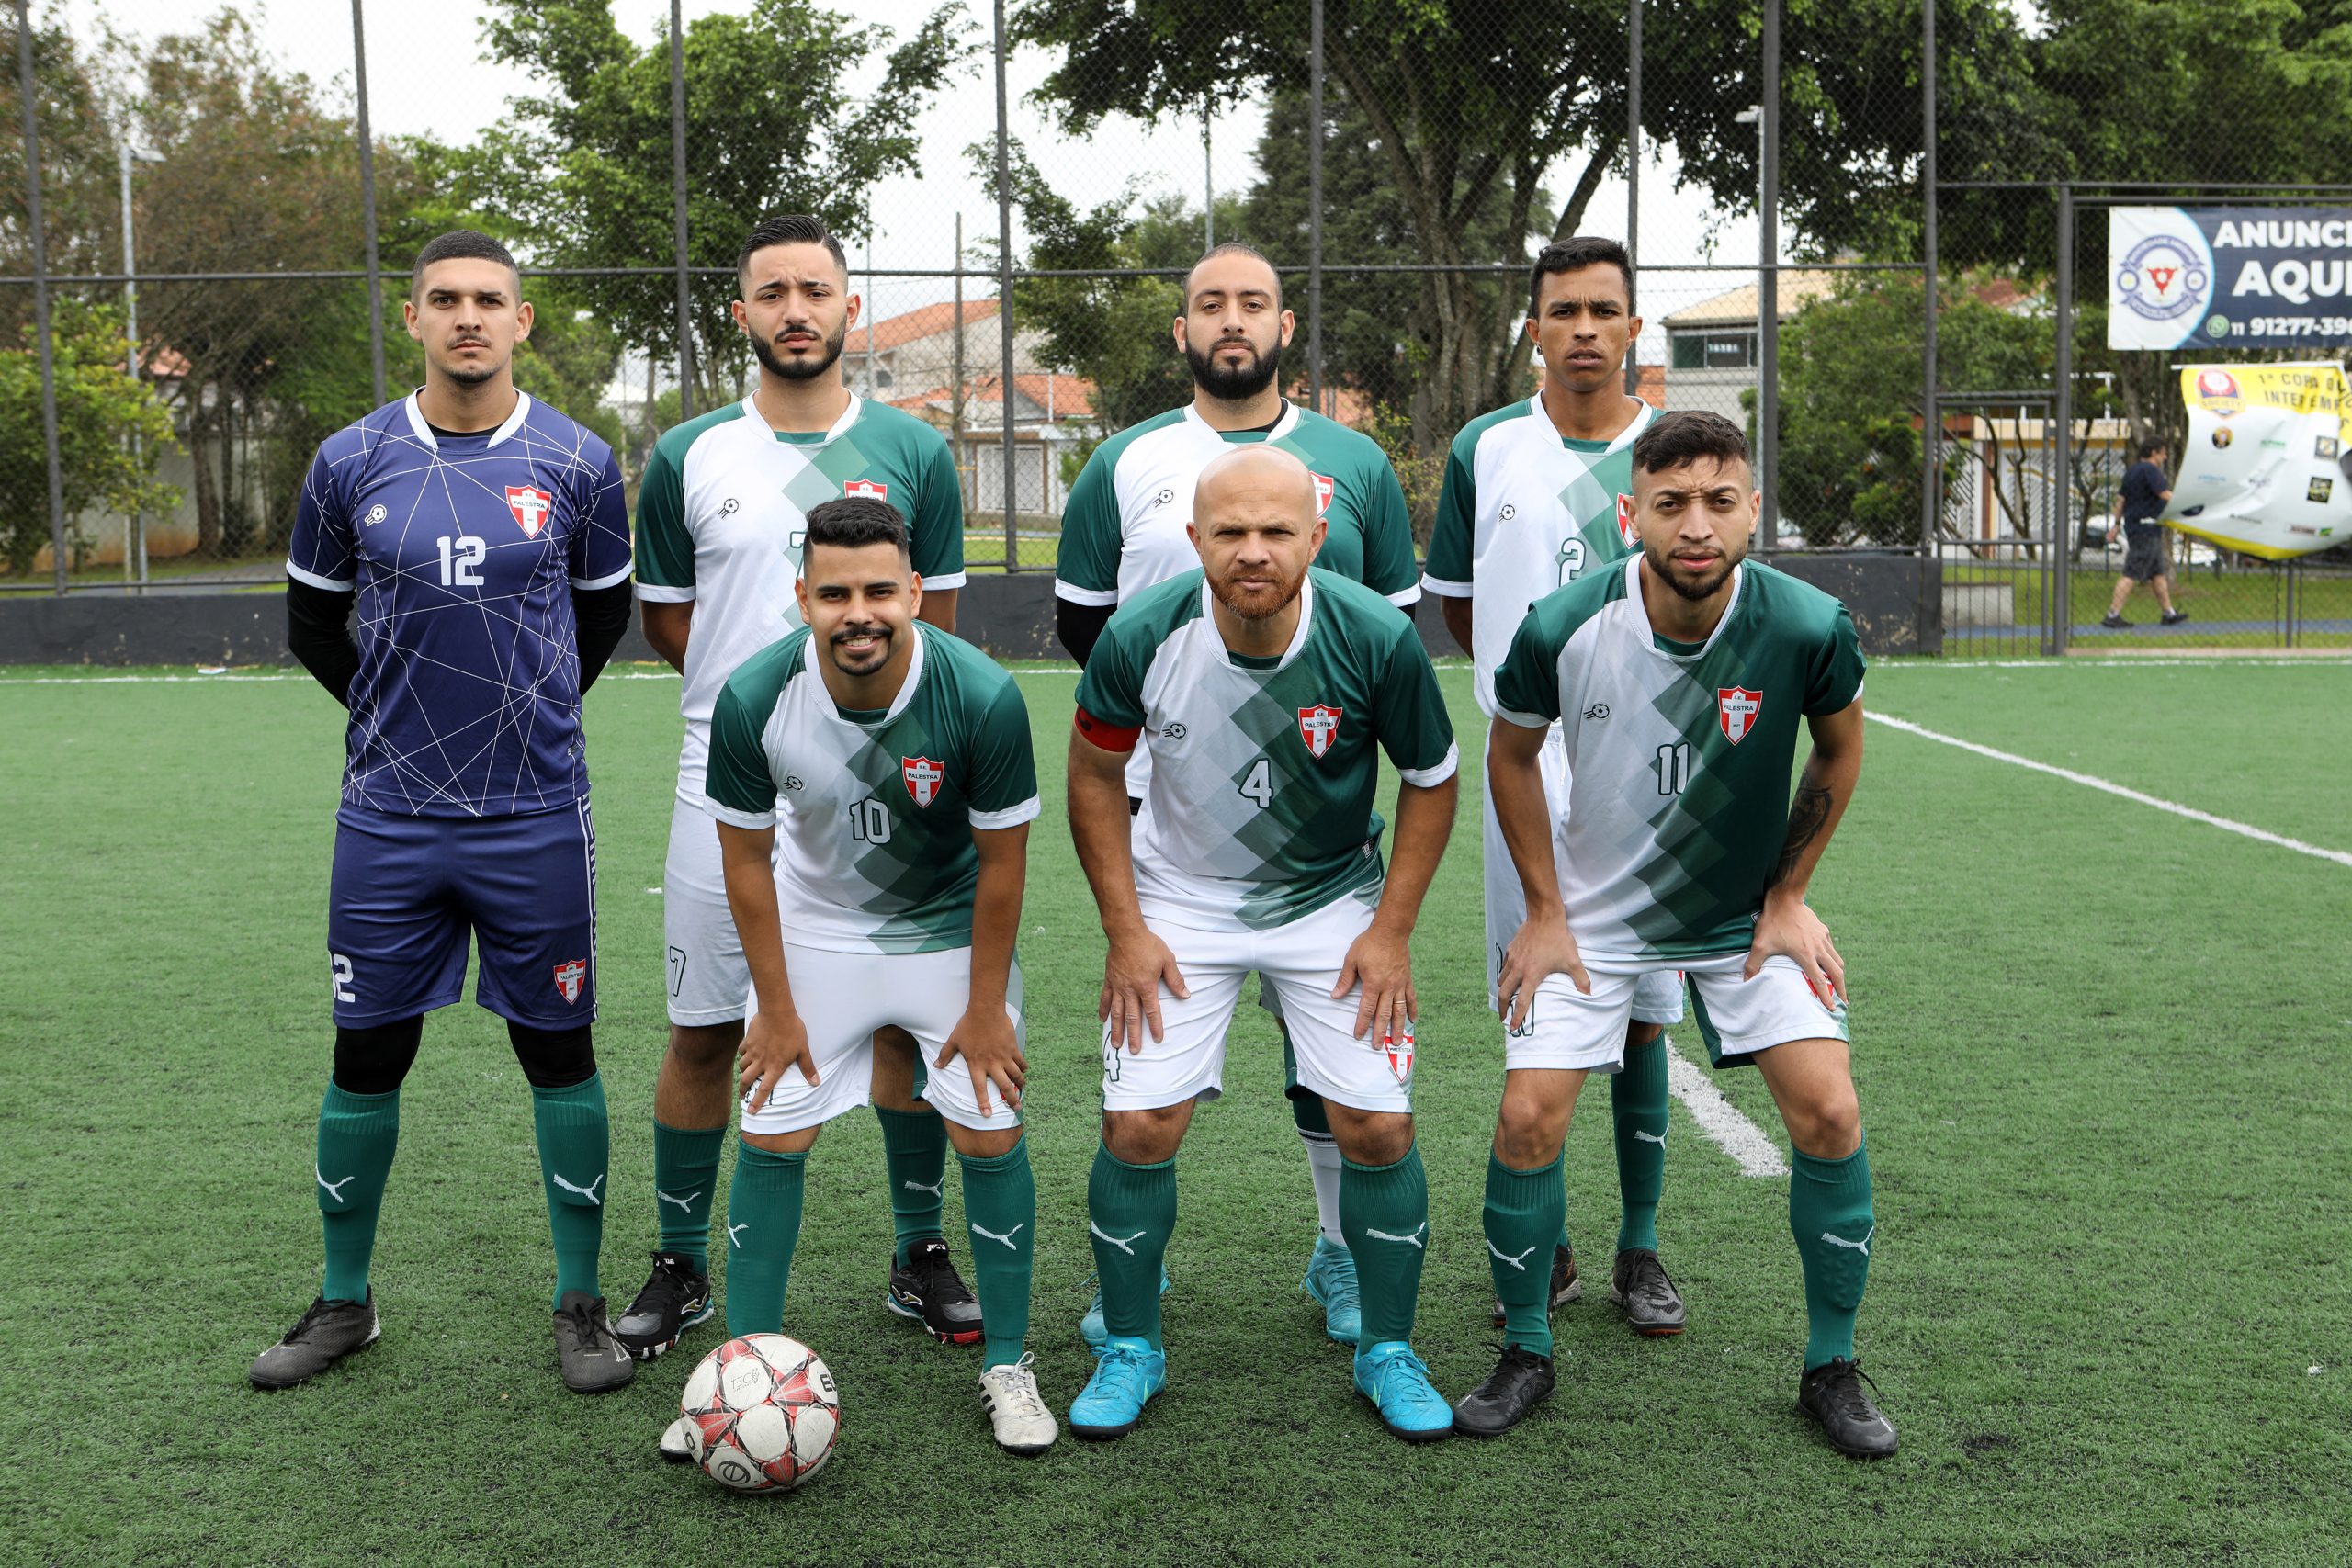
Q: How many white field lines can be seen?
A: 3